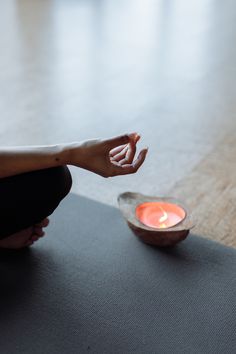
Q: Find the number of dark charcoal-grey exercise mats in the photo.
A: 1